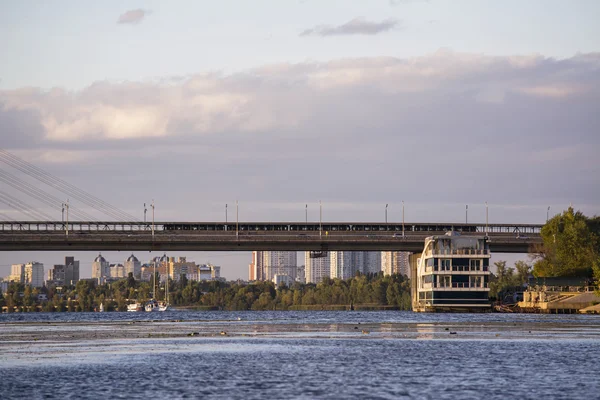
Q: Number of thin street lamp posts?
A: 13